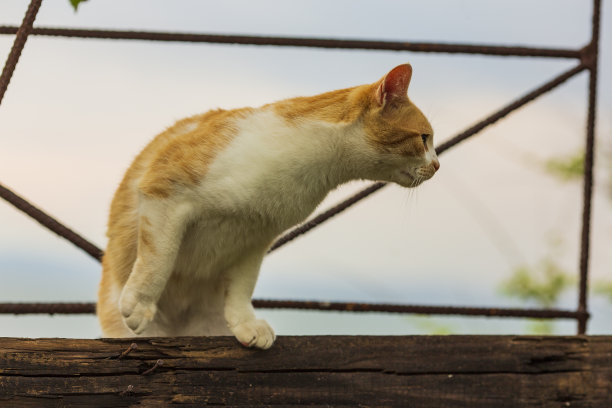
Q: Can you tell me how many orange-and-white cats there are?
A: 1